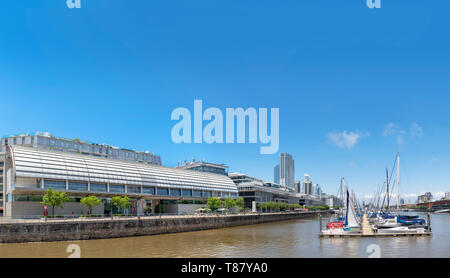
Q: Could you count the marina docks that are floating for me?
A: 1